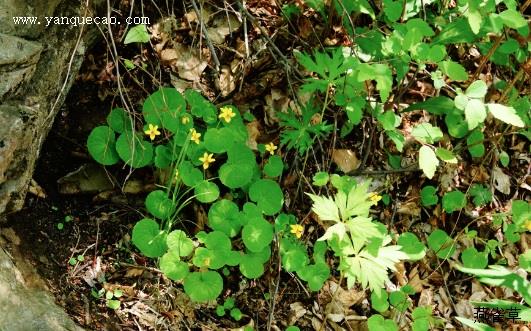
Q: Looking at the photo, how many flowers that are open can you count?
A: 7